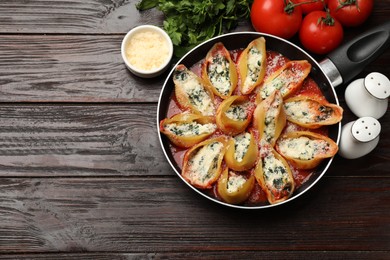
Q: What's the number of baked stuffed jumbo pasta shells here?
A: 13